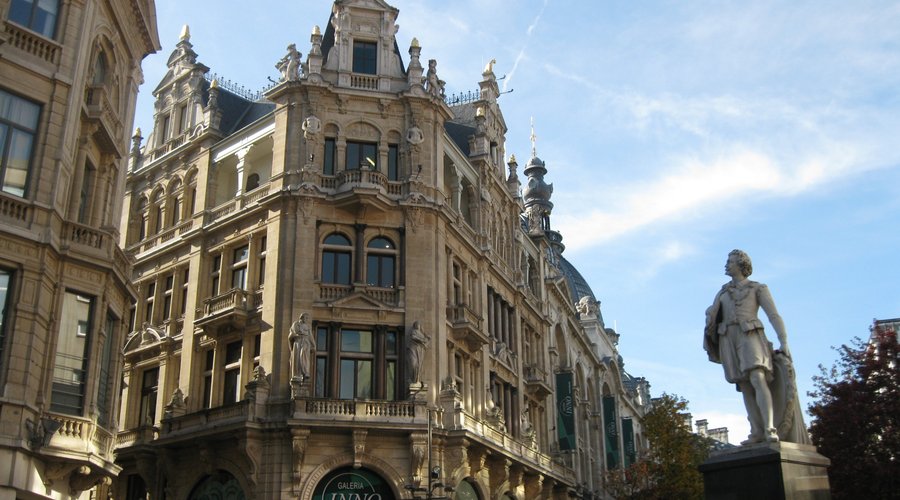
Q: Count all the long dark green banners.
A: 3